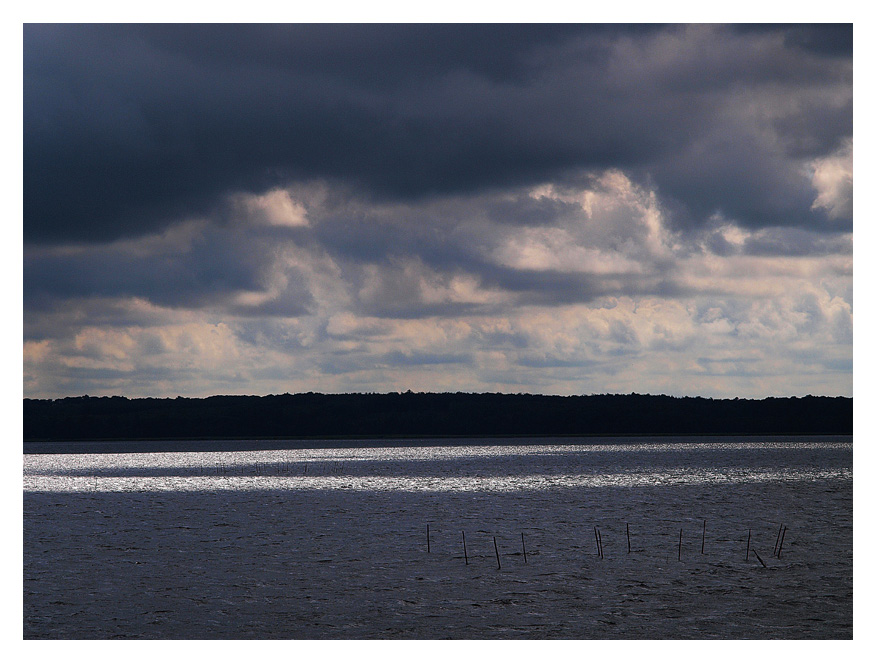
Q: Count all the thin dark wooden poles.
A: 13